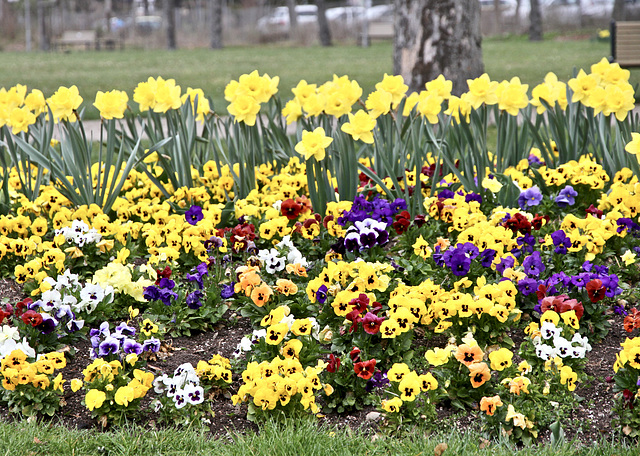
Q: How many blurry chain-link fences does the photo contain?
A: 1